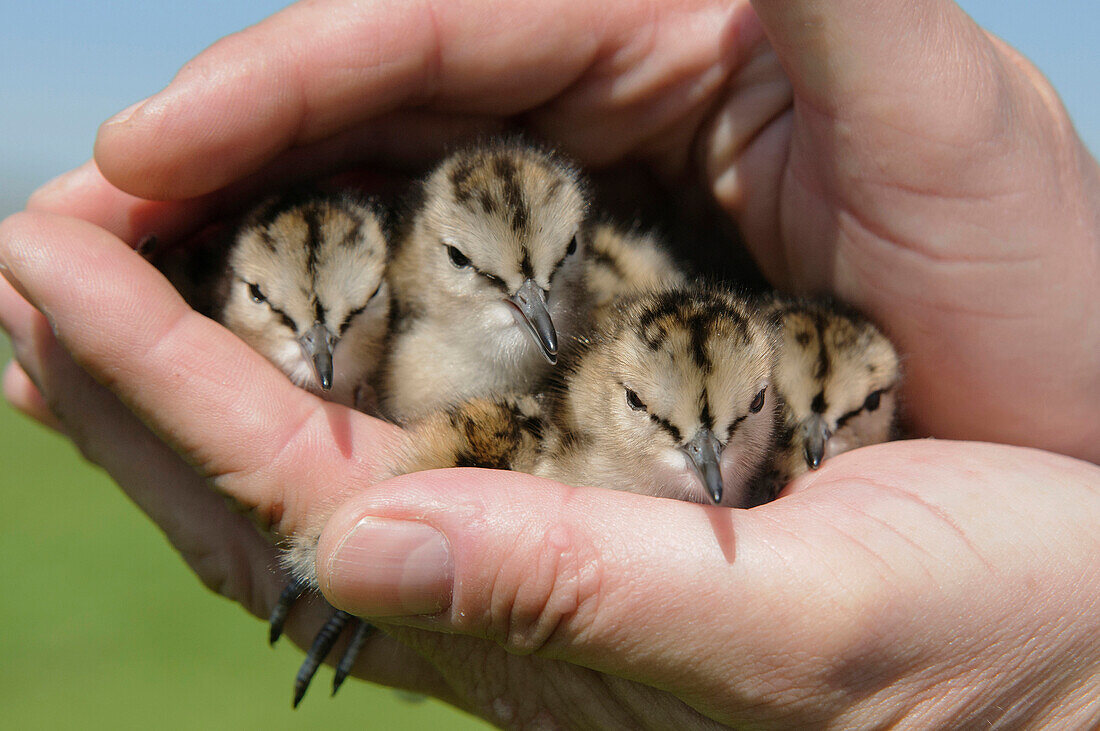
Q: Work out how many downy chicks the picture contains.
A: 4